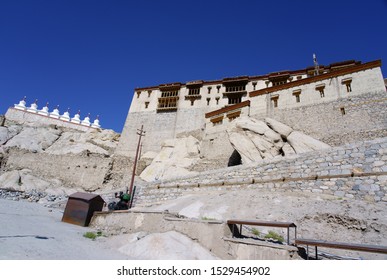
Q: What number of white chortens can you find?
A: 8